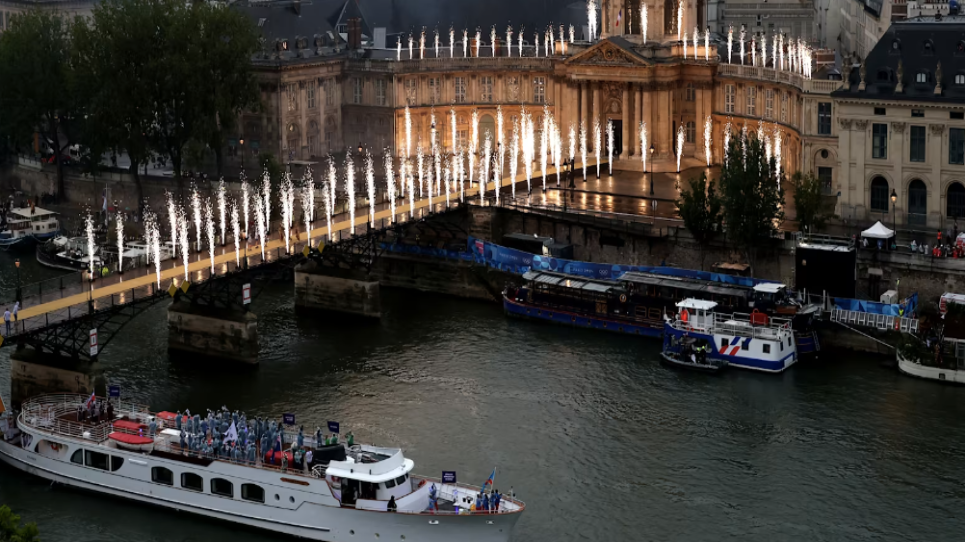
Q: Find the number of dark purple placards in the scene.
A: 4